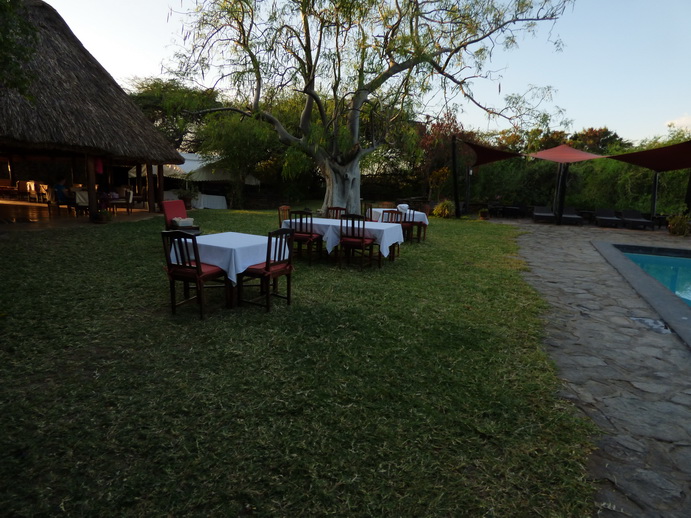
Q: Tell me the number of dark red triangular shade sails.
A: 3